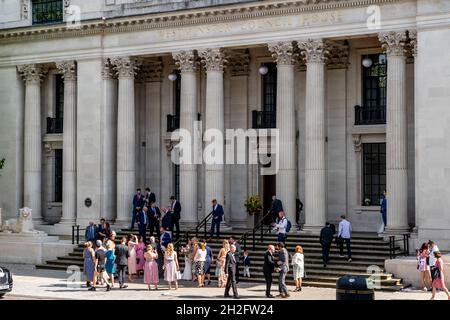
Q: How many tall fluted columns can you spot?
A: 8